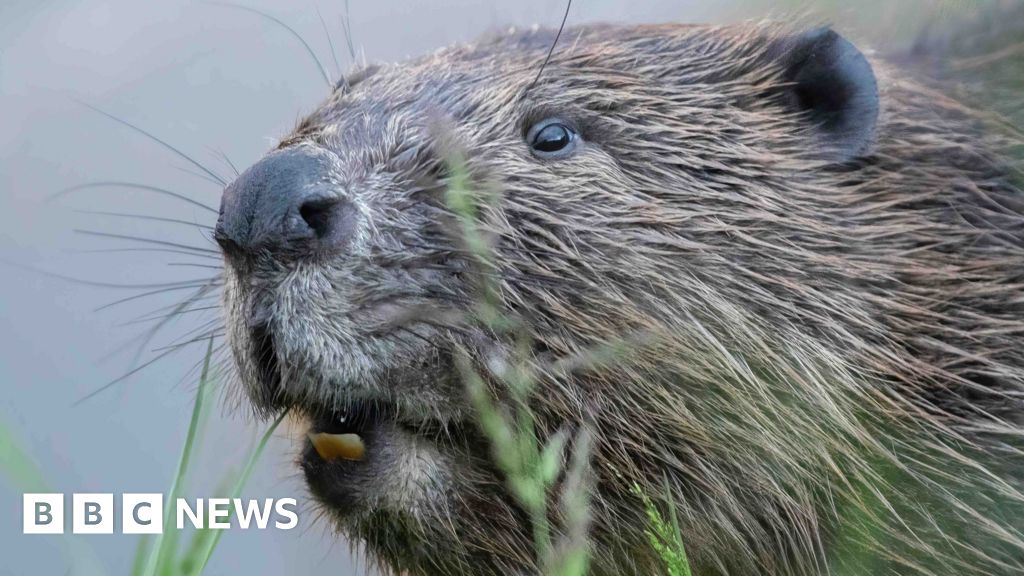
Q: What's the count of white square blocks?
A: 3